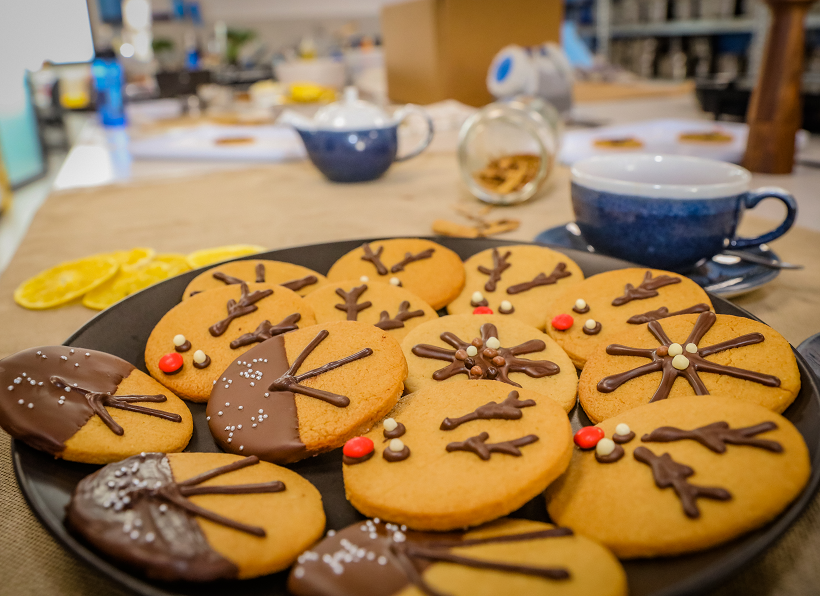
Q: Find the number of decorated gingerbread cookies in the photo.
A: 14